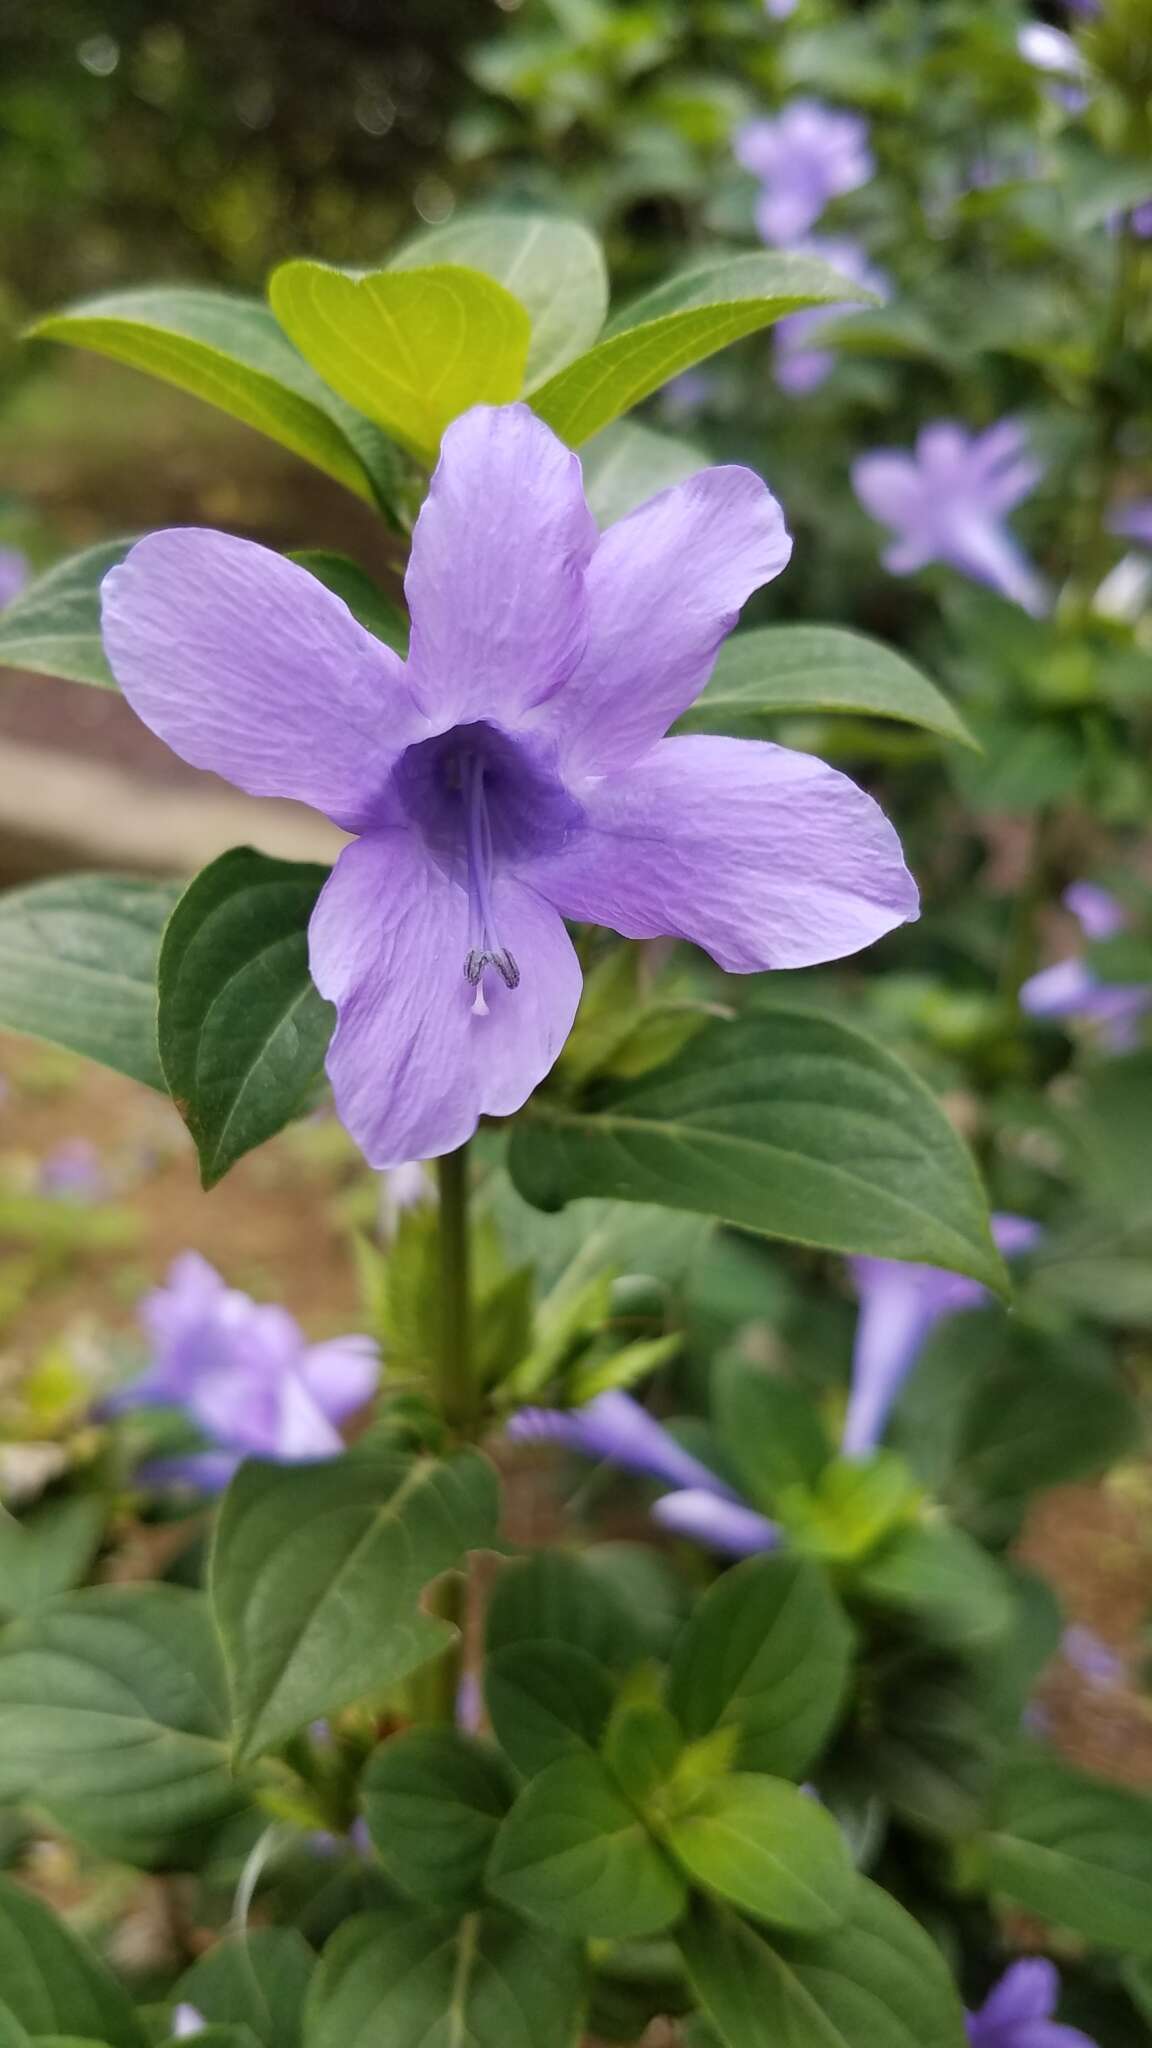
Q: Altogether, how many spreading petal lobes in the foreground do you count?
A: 5